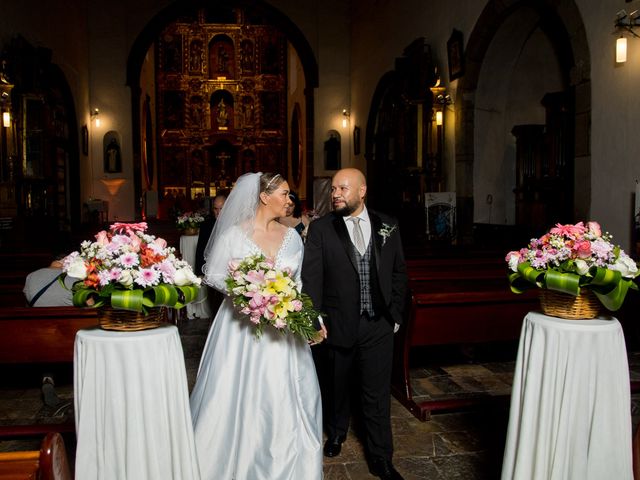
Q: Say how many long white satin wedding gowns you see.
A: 1